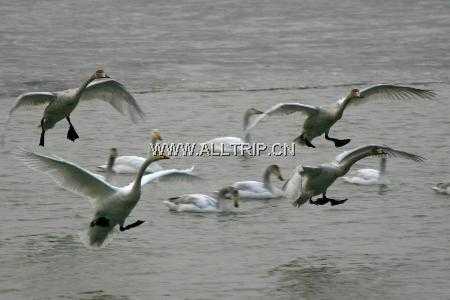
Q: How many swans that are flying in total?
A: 4